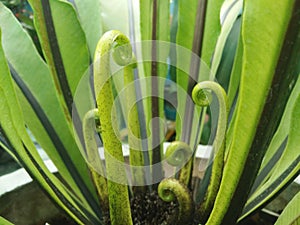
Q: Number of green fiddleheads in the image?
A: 6